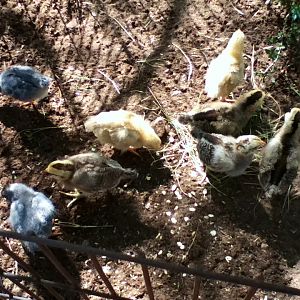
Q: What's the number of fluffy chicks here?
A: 8